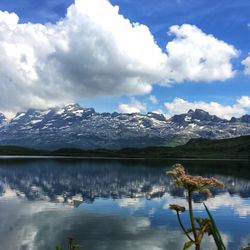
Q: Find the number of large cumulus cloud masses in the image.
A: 2